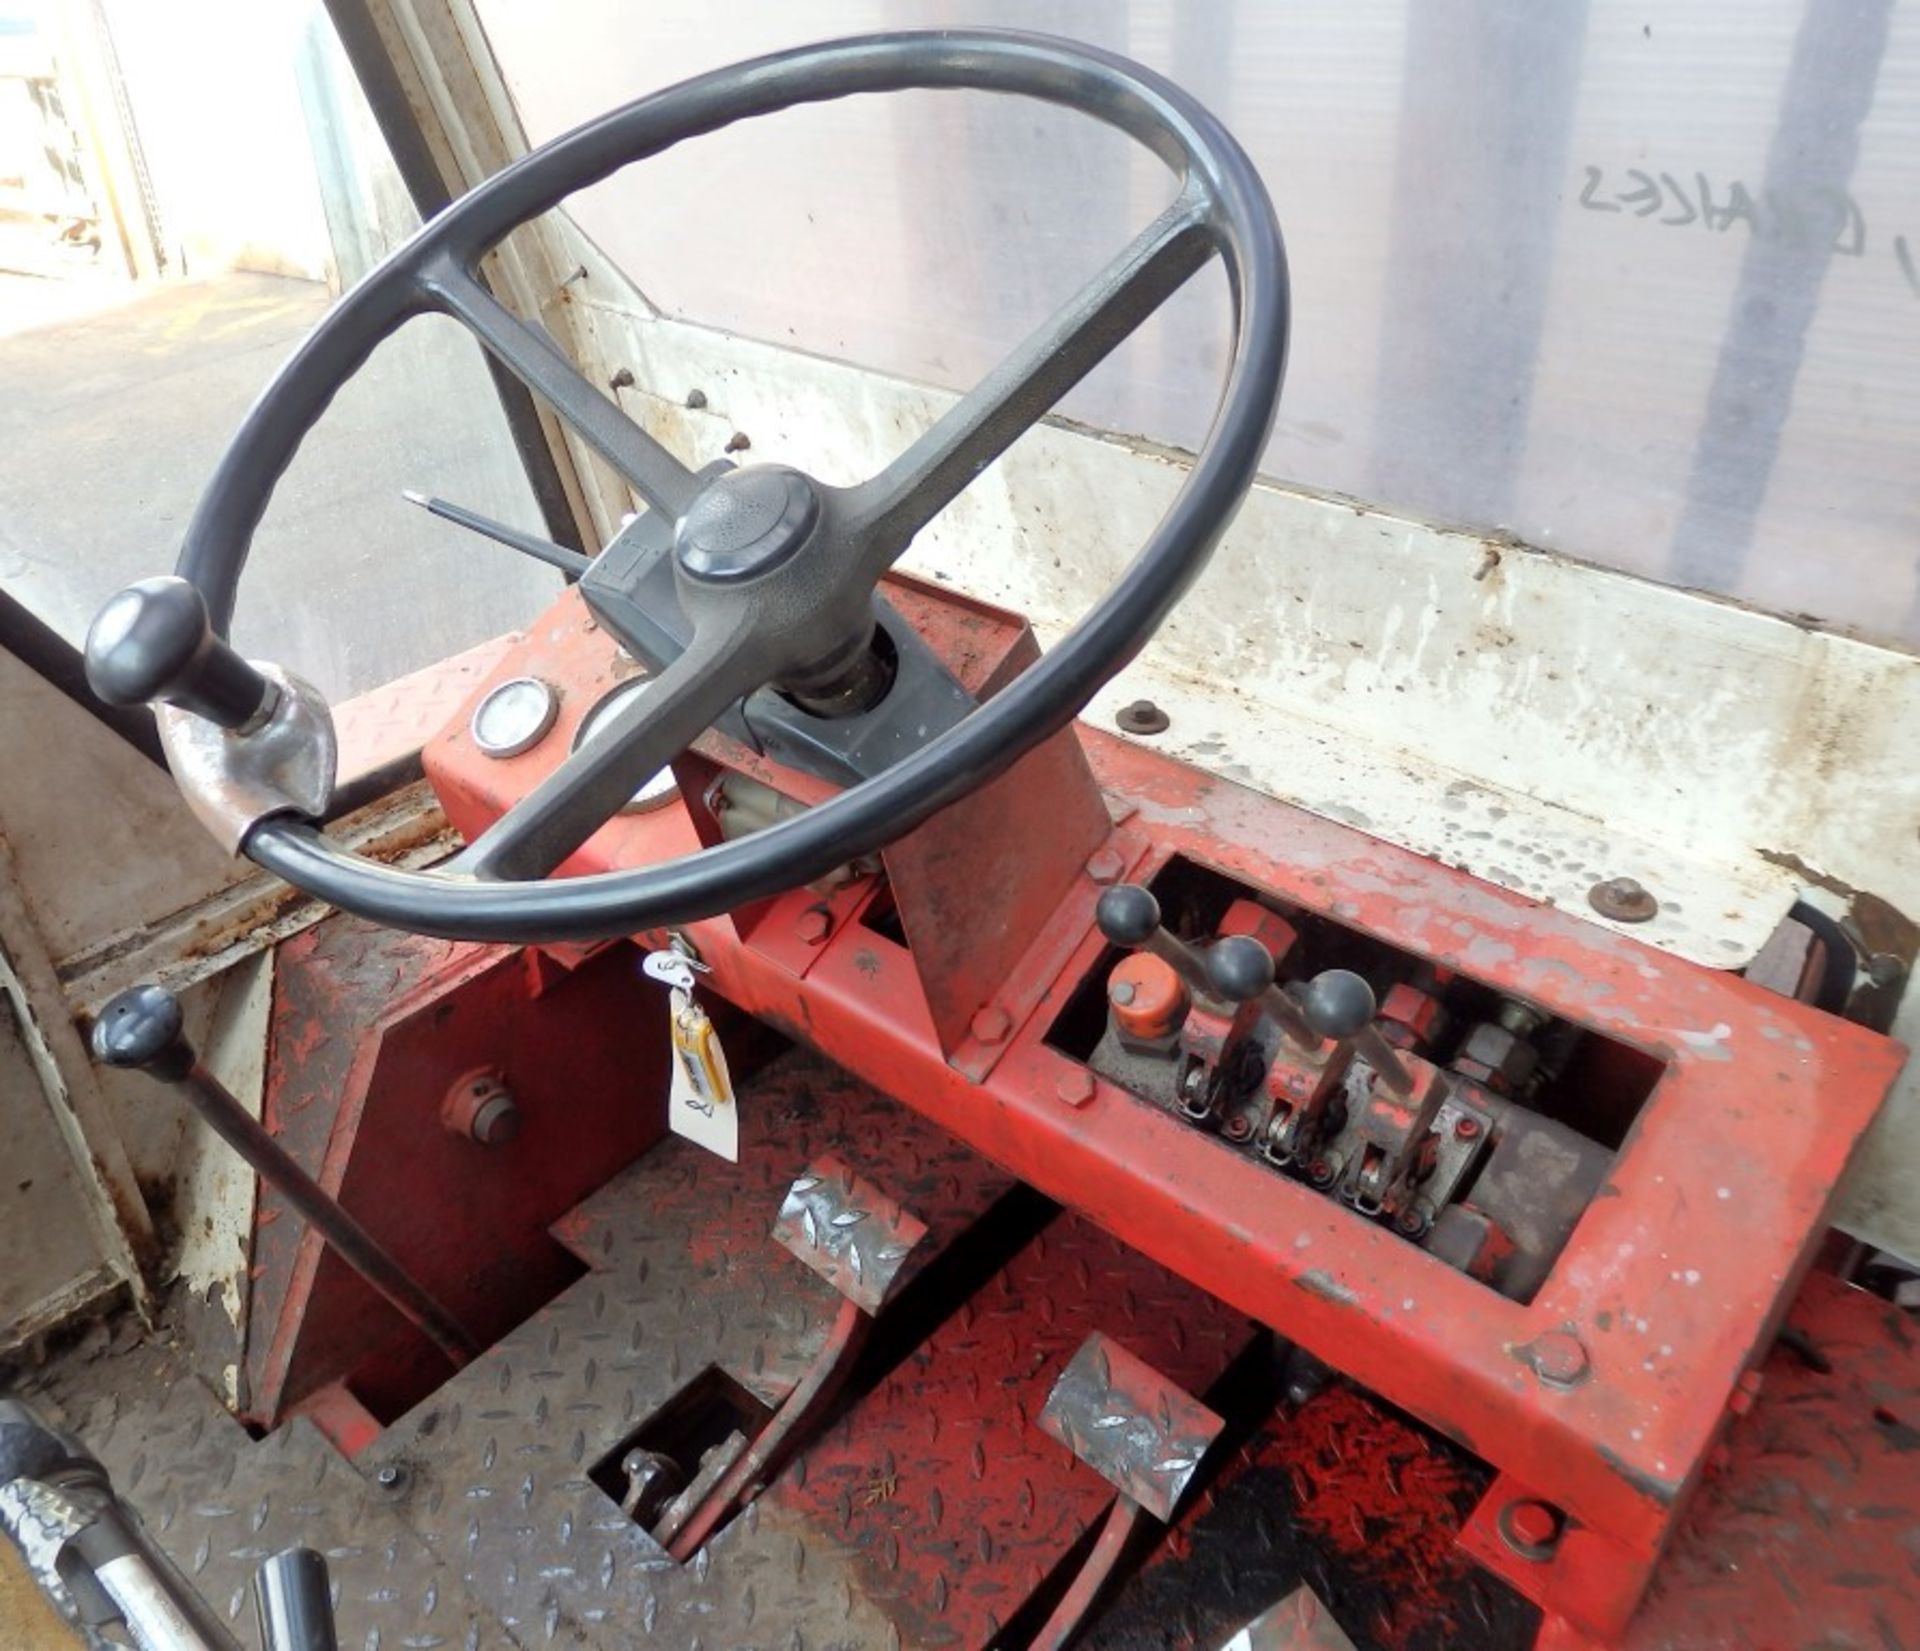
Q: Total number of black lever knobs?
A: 4